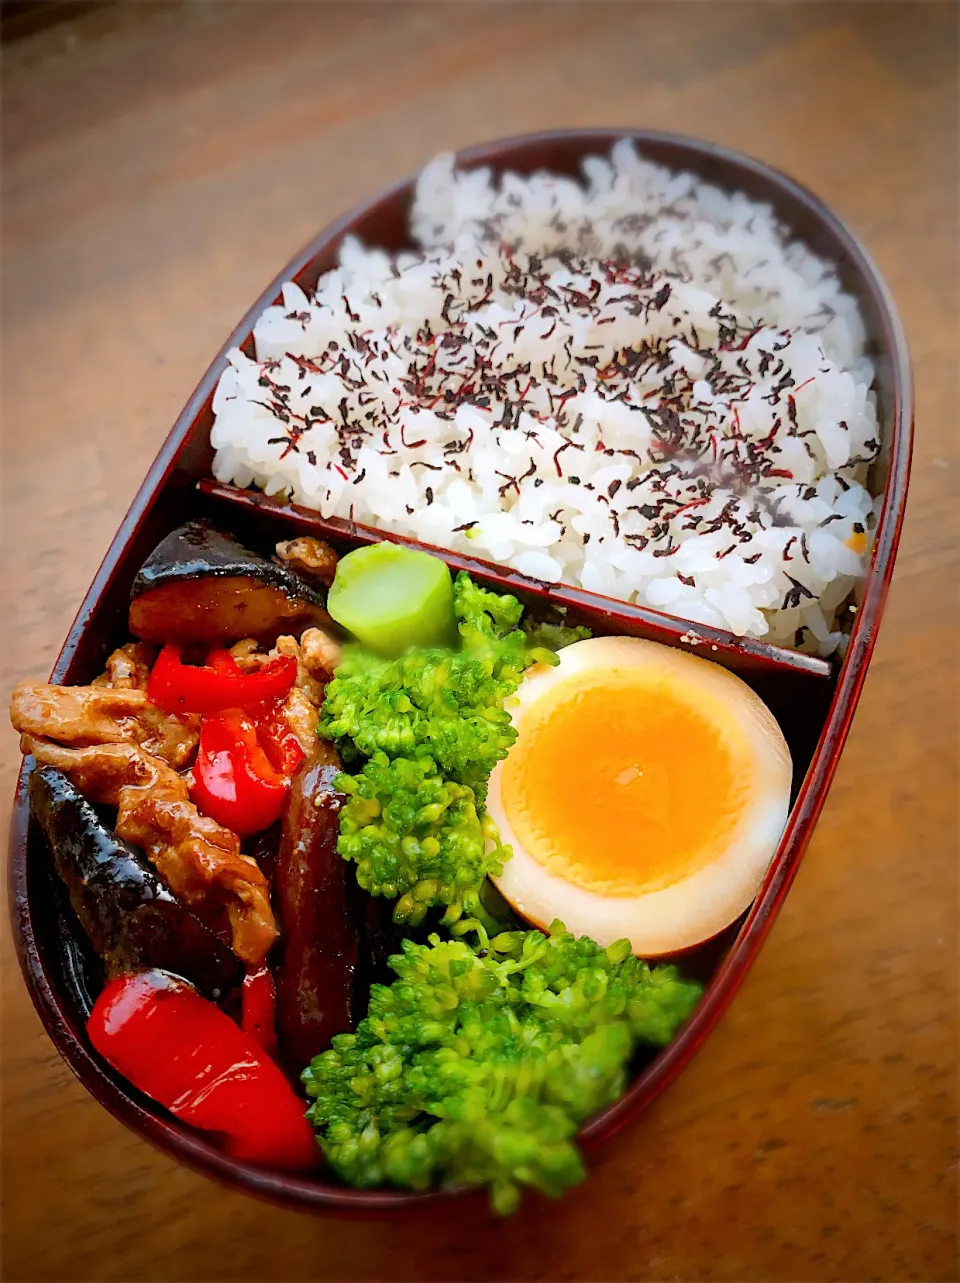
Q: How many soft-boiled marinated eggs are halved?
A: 1